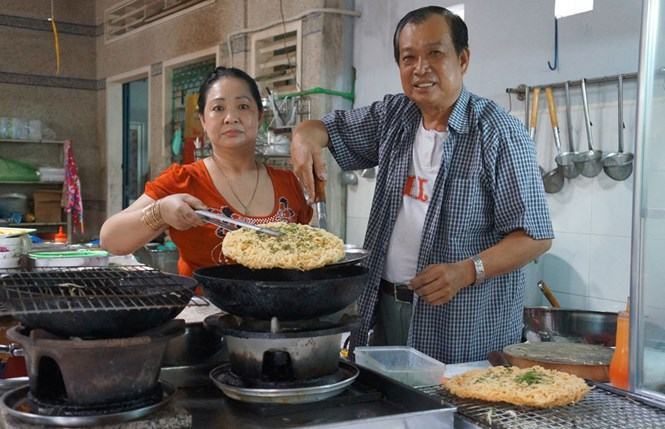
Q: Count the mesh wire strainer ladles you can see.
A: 4